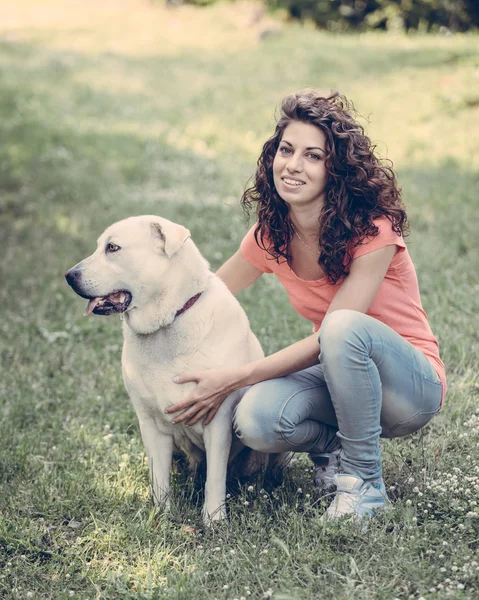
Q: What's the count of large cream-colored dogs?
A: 1